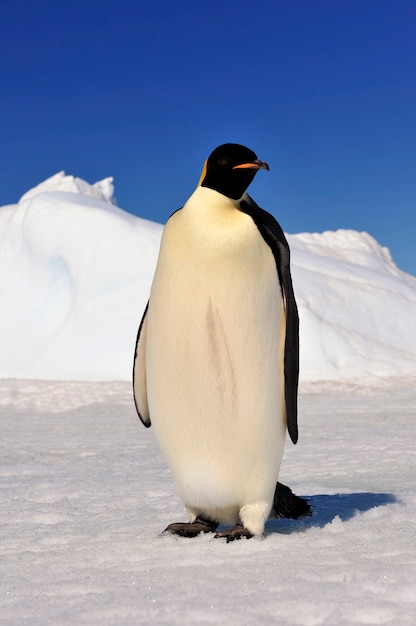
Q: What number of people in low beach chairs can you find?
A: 0